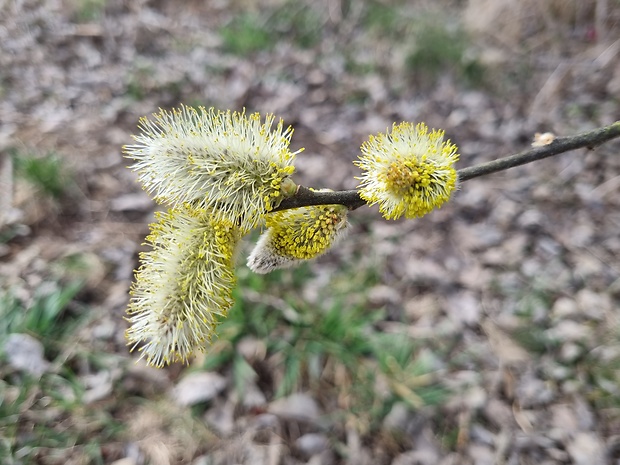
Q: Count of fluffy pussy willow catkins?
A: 4